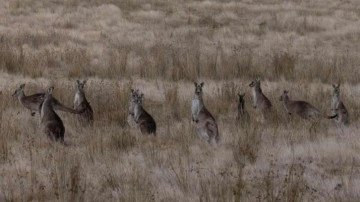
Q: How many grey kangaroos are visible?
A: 10